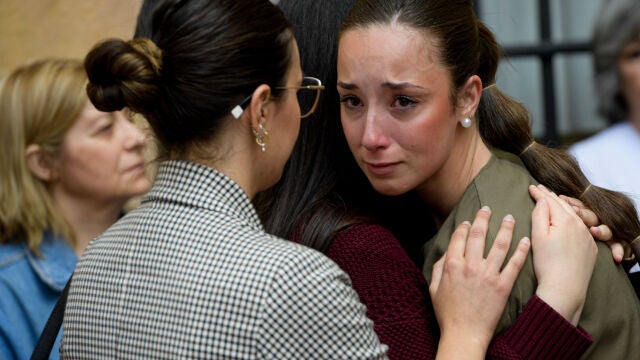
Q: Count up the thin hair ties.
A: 4